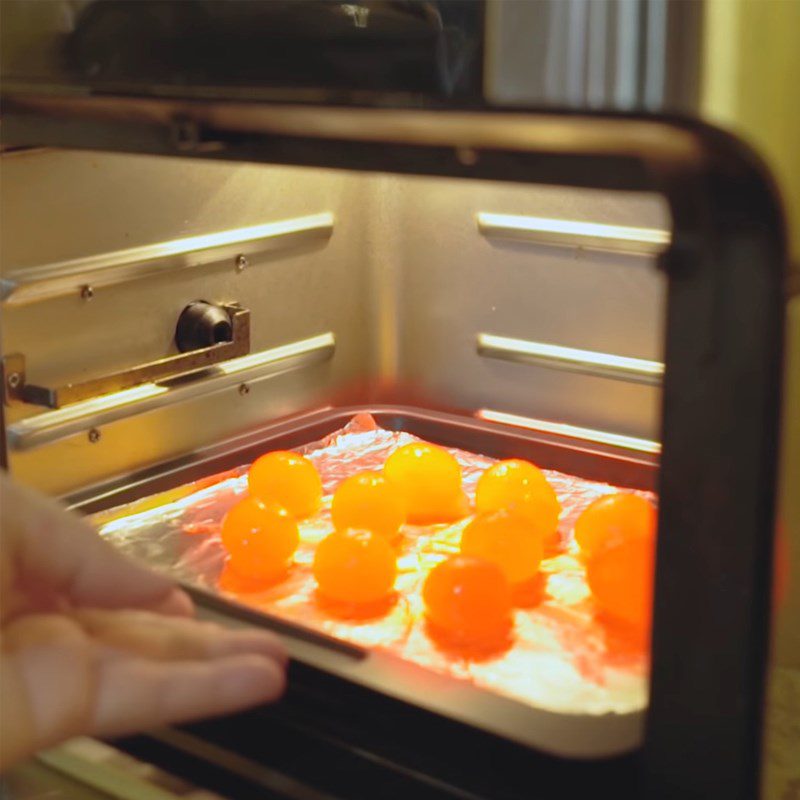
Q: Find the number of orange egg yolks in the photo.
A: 10